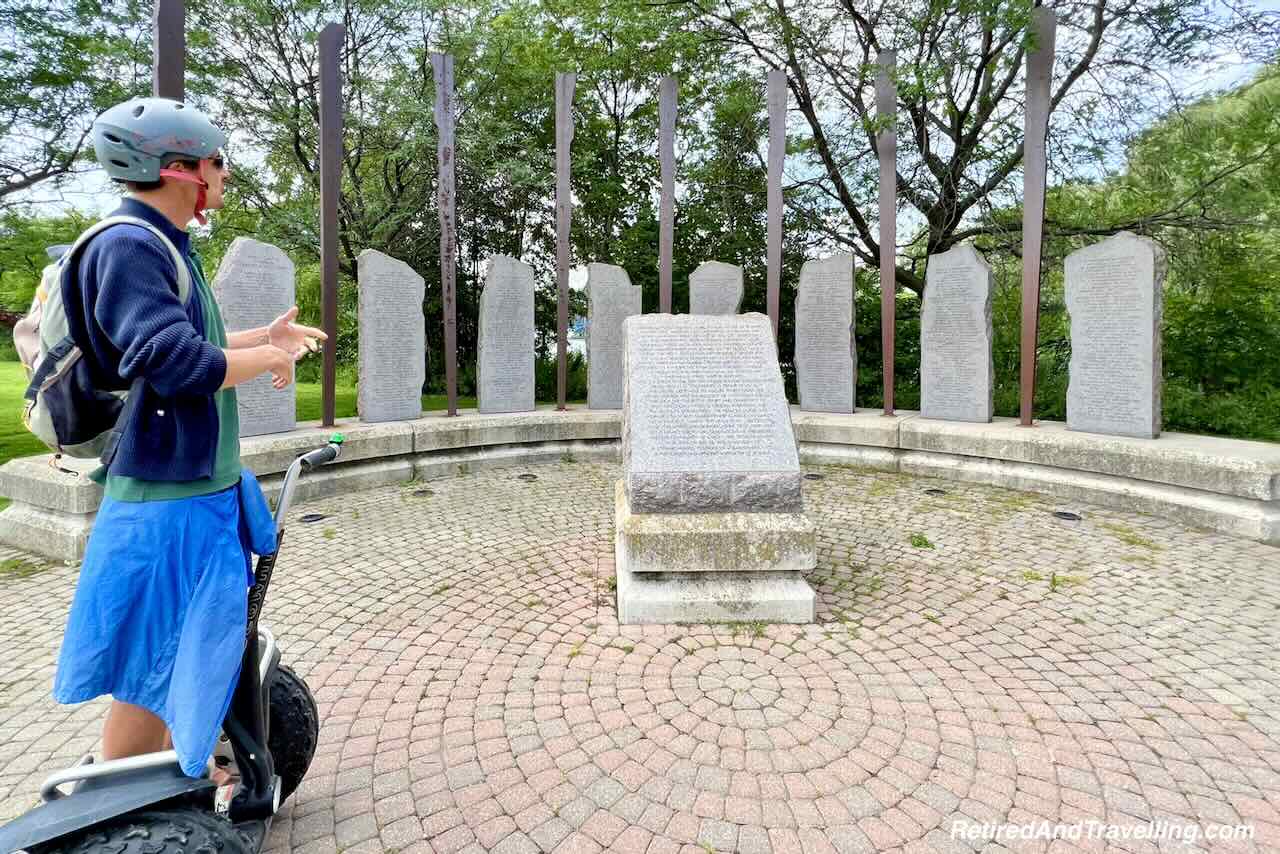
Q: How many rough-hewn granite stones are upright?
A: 8